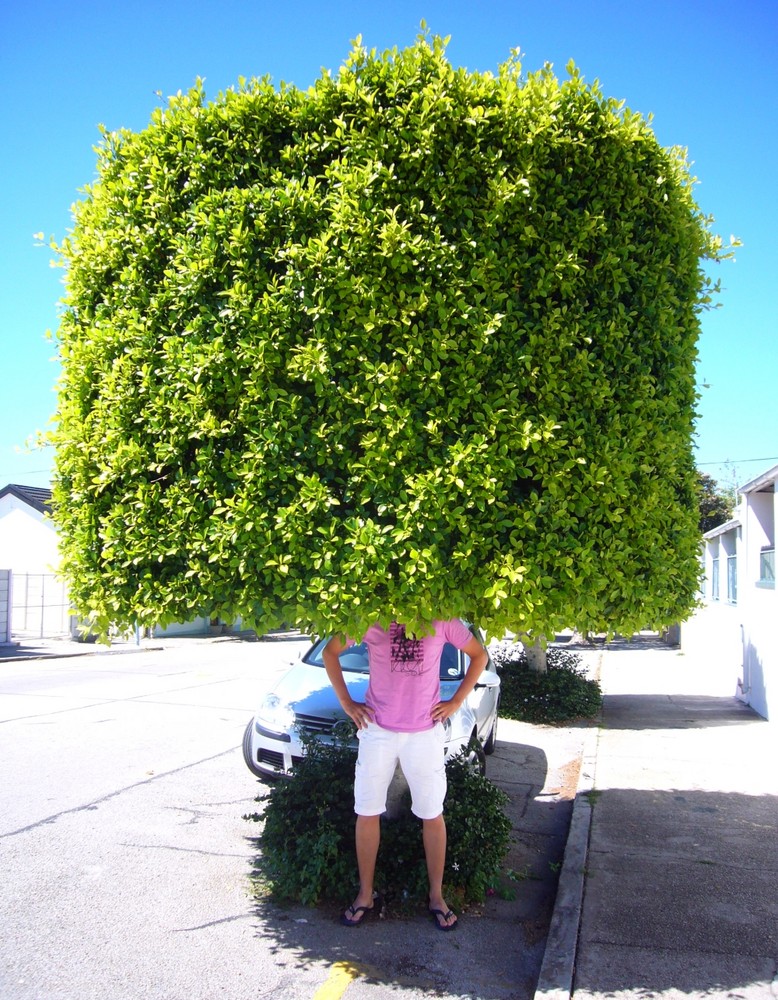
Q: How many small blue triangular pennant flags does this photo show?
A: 0